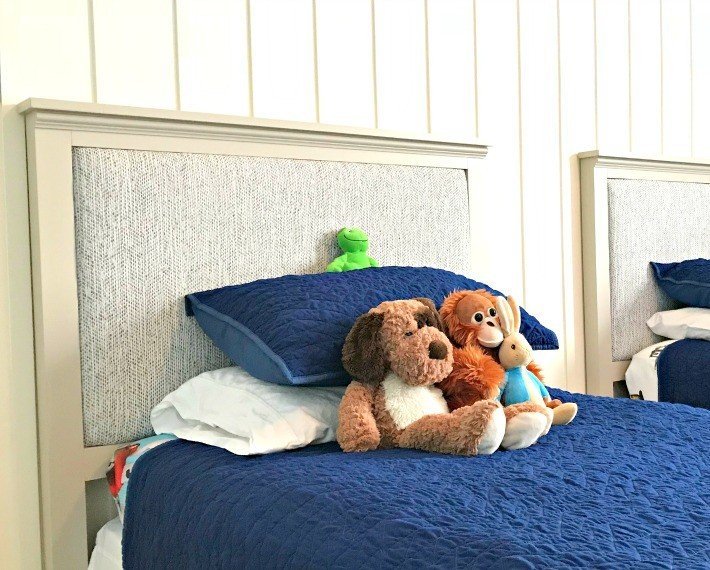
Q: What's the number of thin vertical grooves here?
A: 13